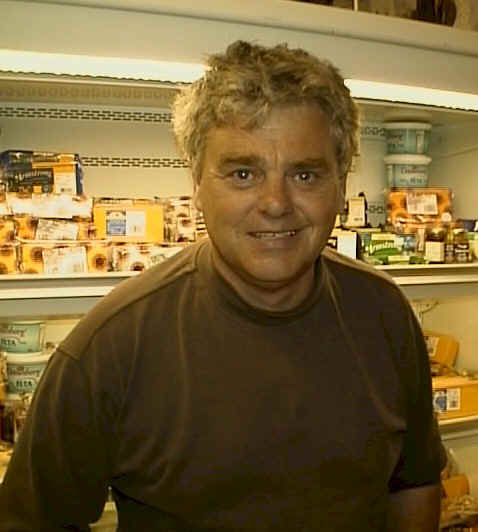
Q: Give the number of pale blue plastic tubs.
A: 4